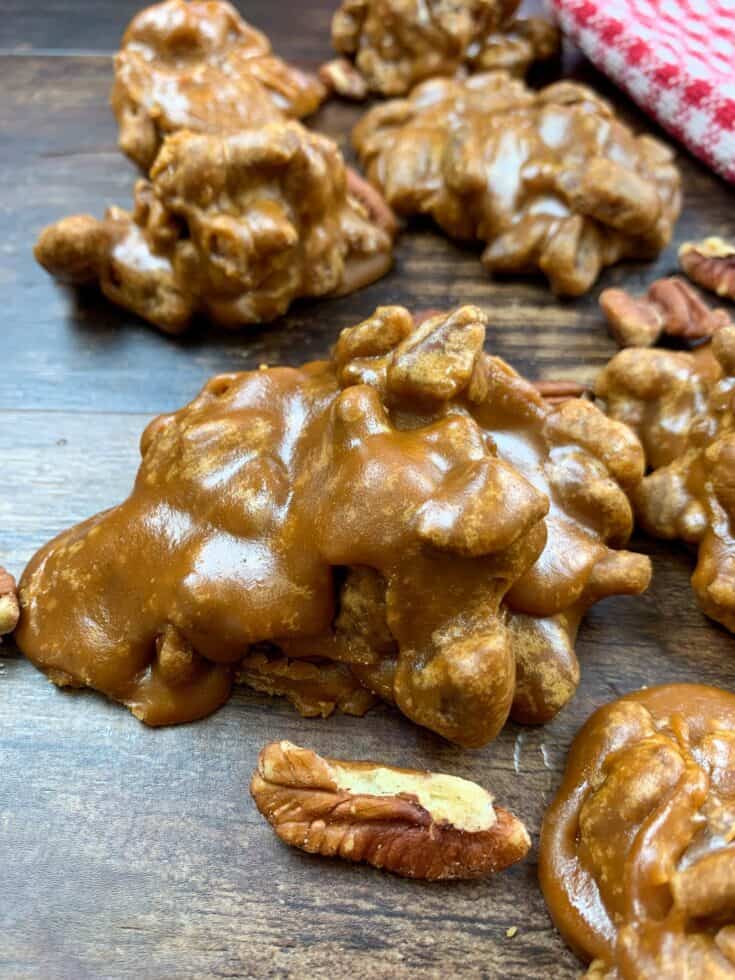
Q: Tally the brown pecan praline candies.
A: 7